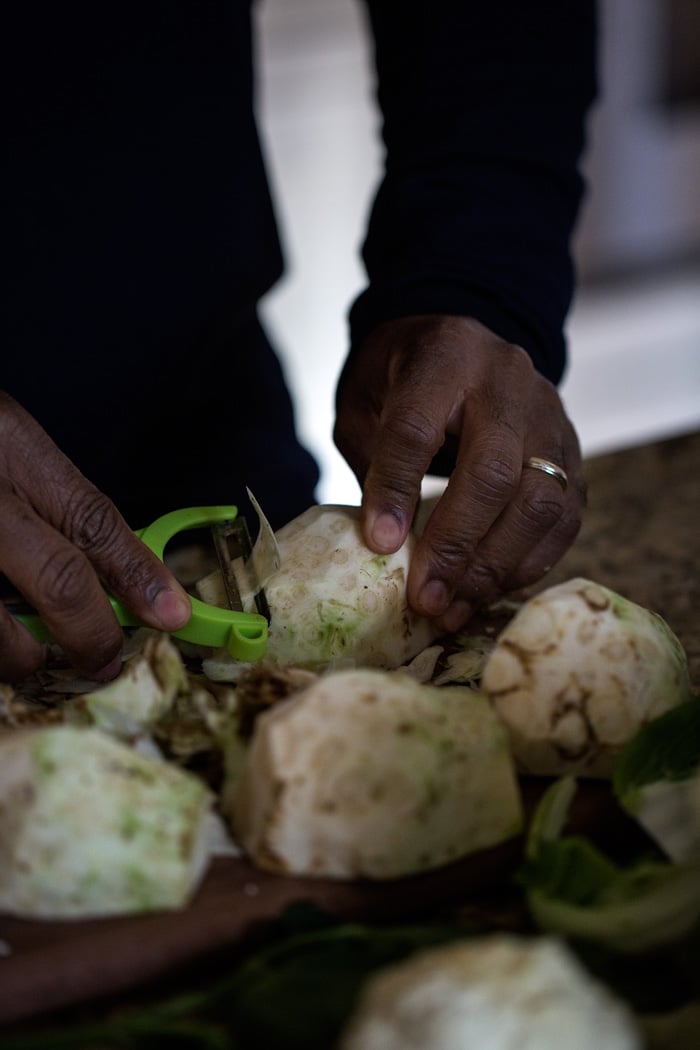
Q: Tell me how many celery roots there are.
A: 5